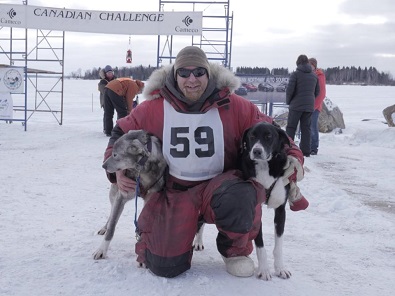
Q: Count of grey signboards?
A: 1